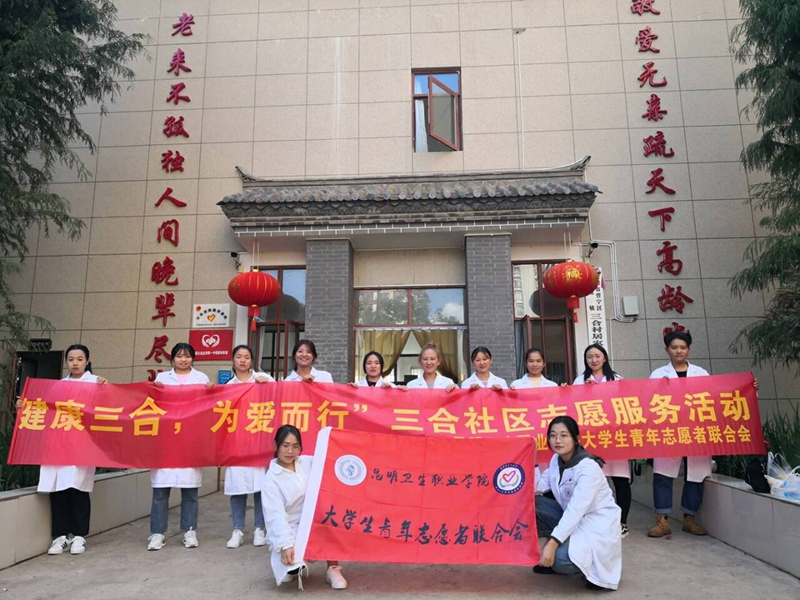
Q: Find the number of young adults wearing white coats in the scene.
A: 12